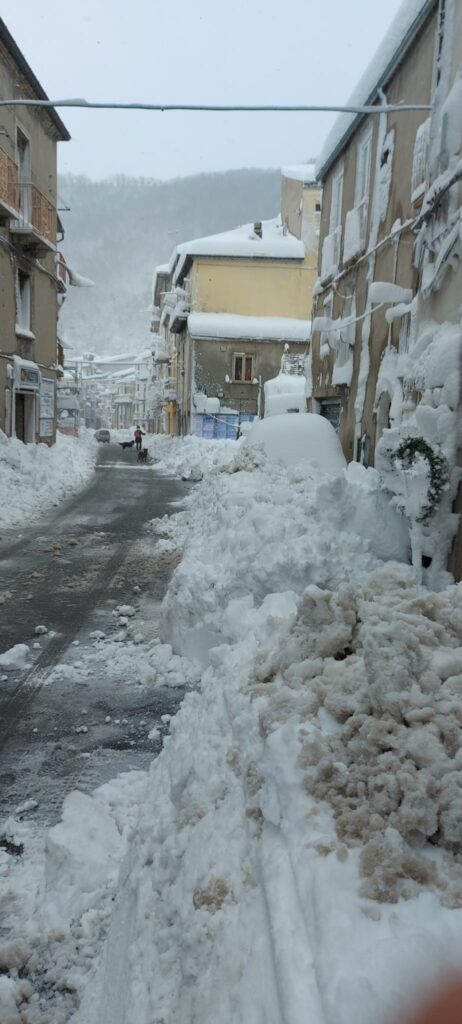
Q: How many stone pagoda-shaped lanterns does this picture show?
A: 0